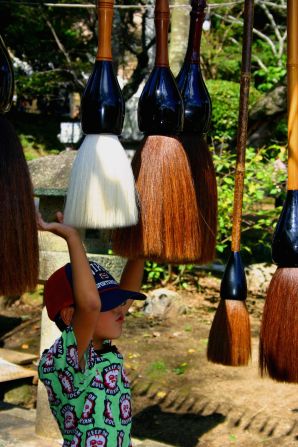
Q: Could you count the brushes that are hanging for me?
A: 6